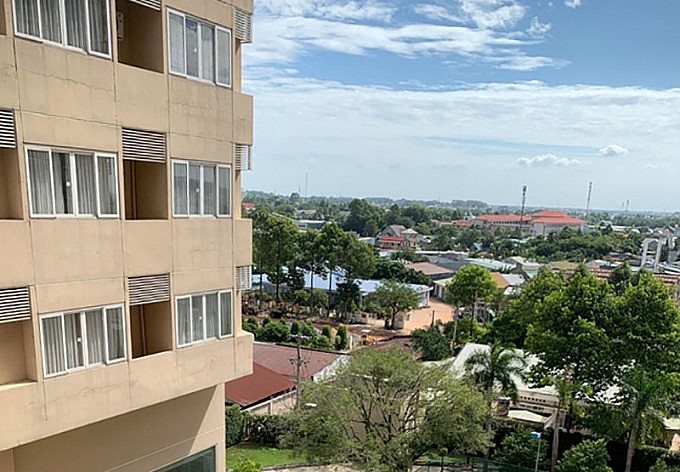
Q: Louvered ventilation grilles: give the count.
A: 8